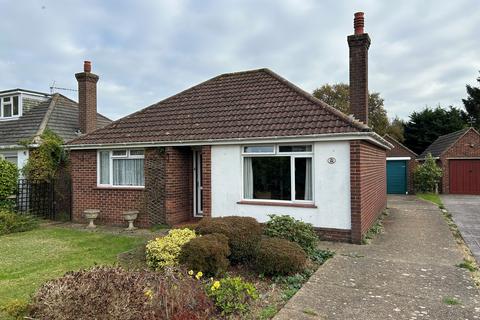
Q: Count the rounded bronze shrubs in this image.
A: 3